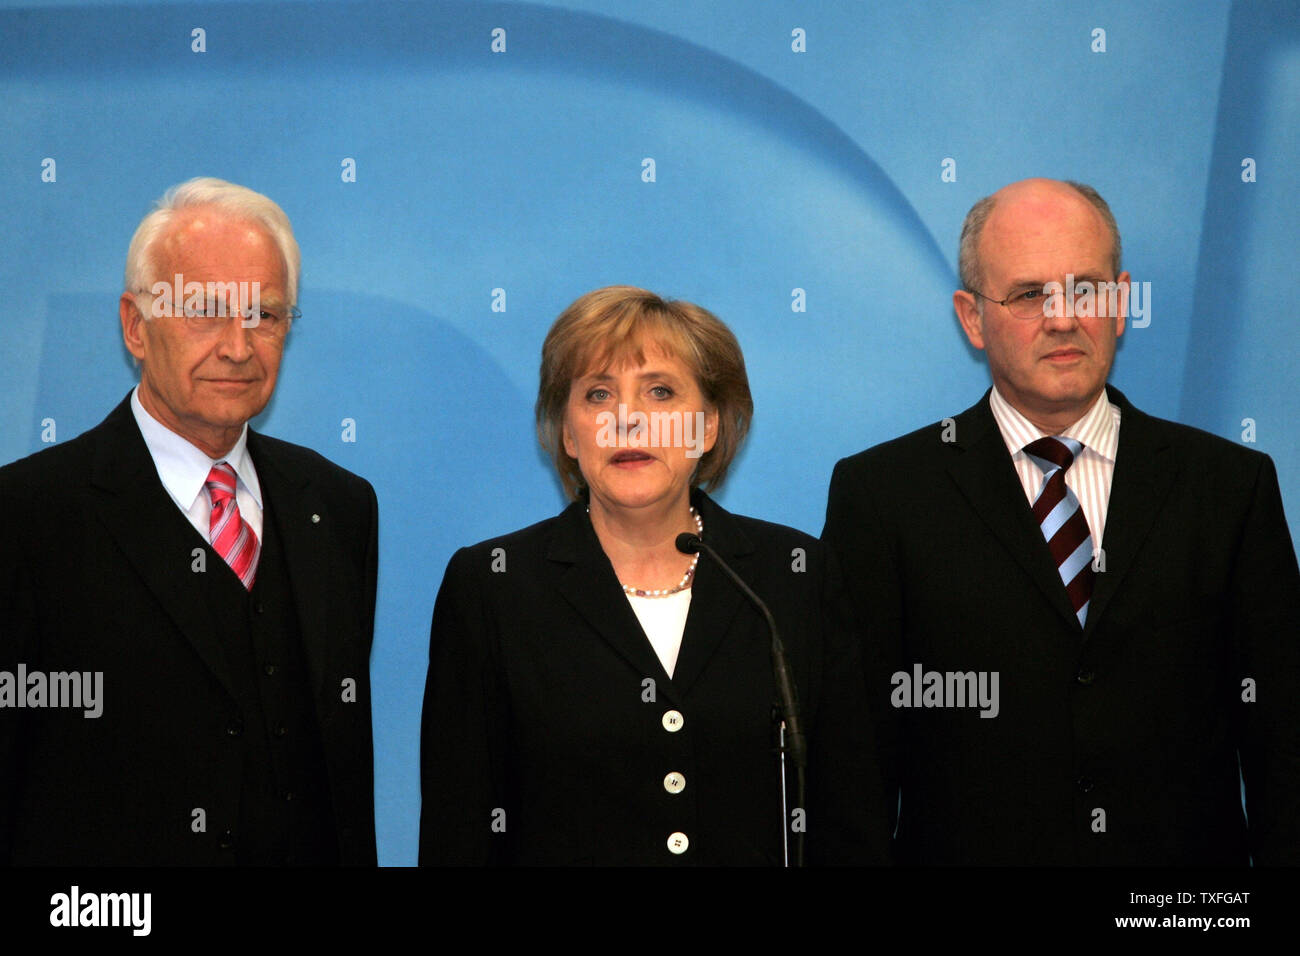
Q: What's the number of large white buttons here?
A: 3